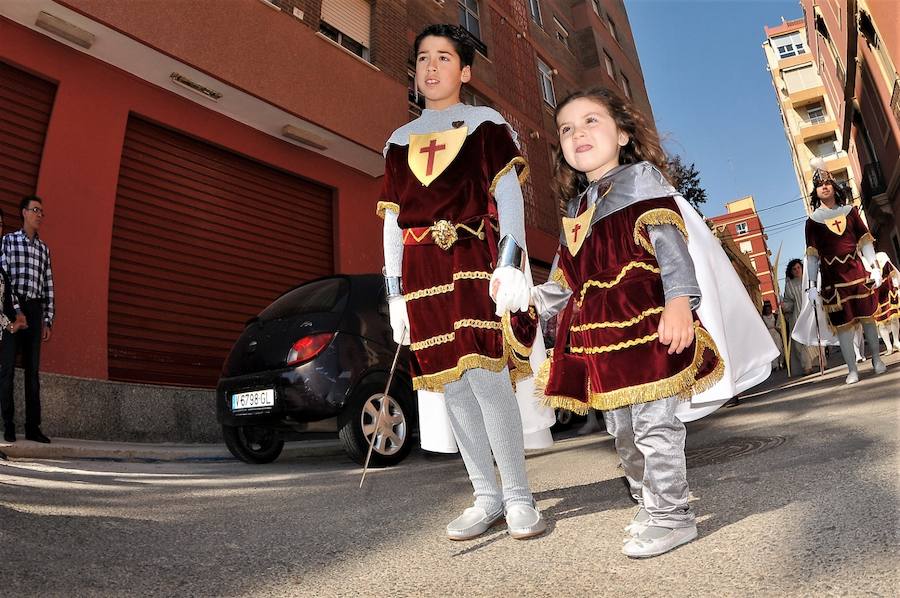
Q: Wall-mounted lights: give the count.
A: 3